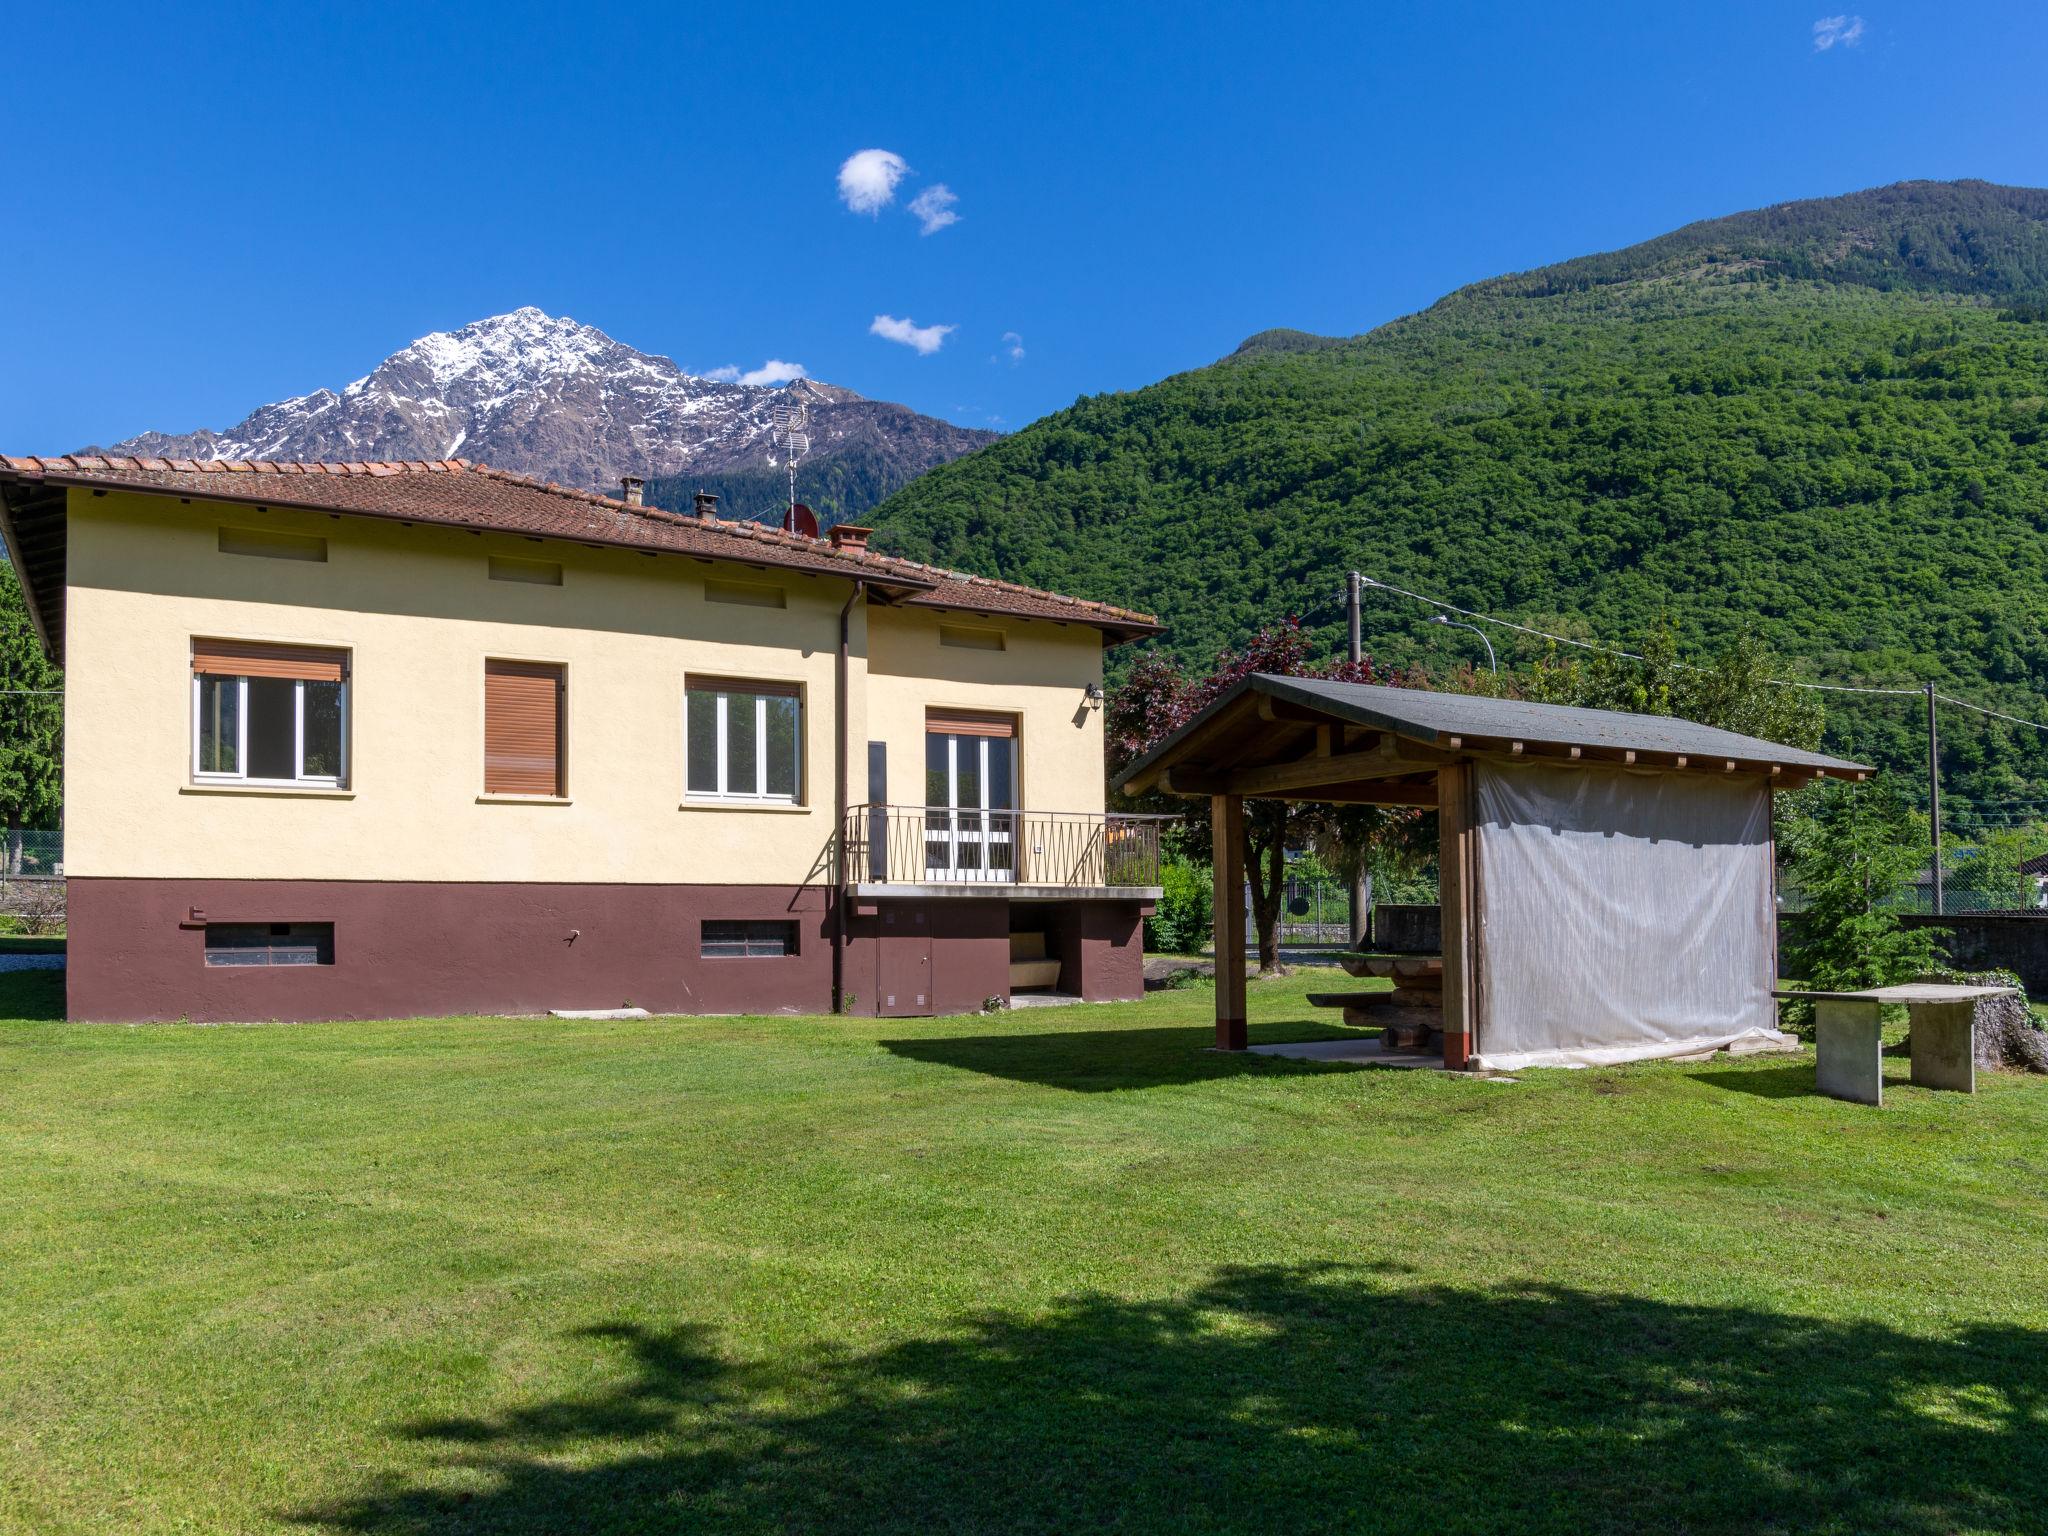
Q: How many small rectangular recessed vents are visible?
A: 4